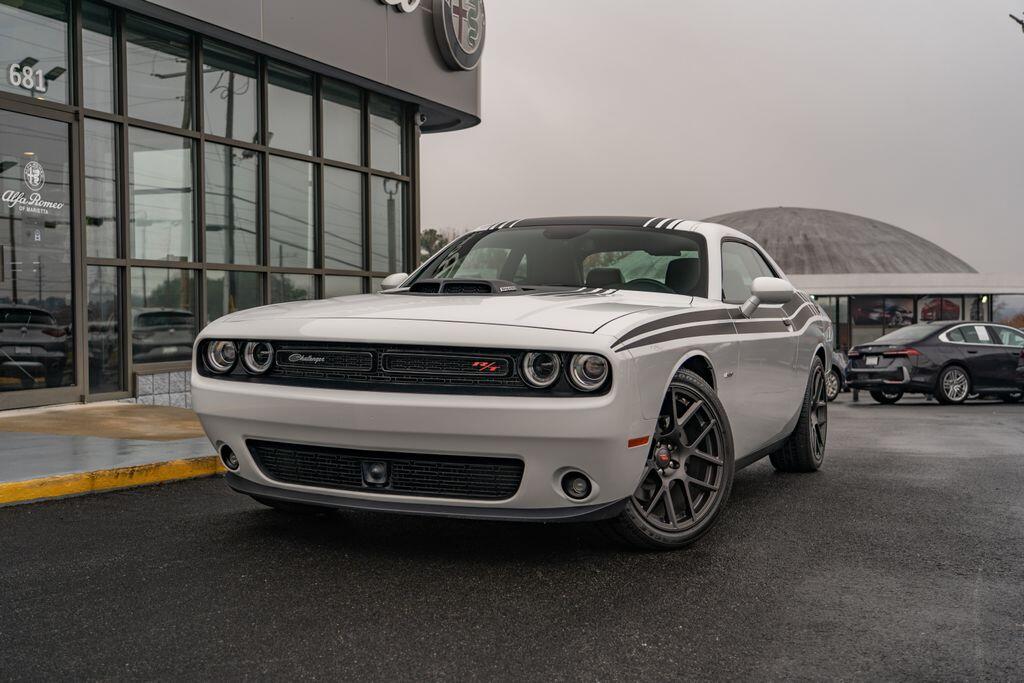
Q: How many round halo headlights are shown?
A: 4